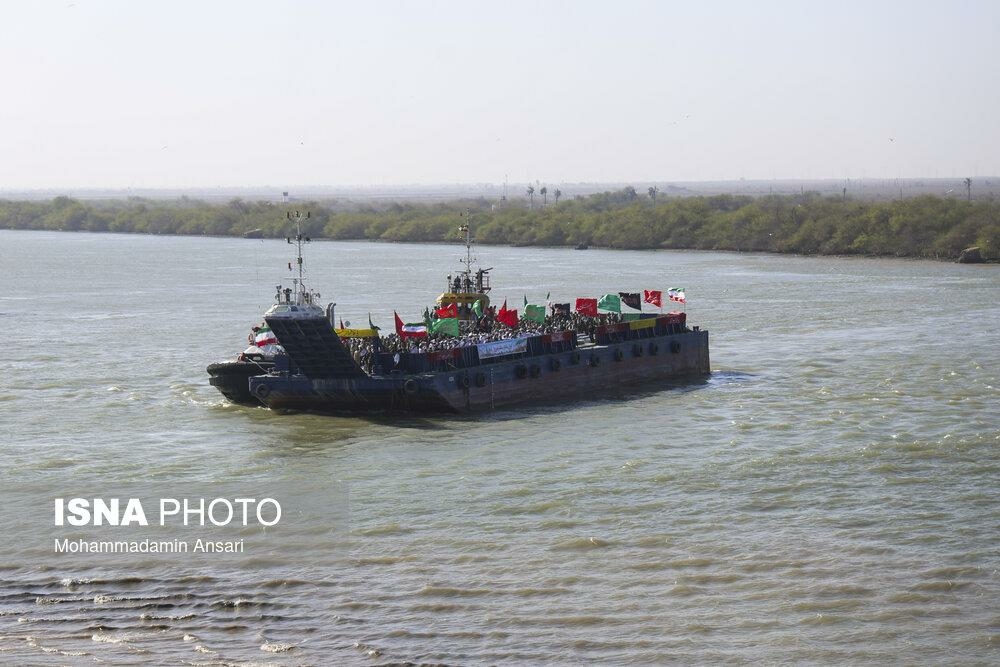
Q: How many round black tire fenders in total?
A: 13